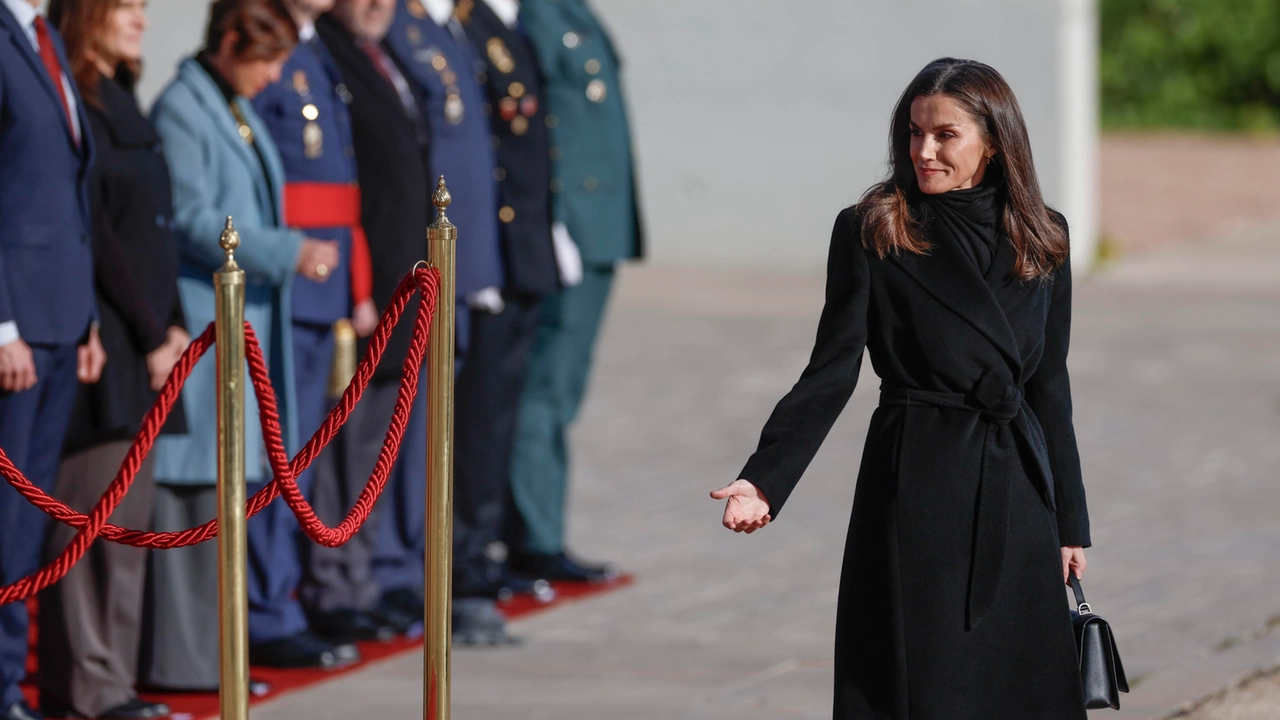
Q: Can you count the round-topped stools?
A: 0